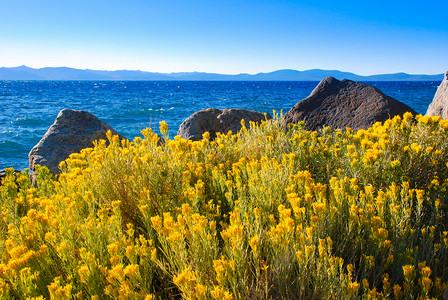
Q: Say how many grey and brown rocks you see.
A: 4